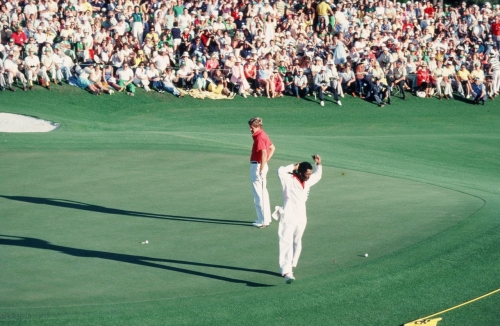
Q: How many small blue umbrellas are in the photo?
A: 0